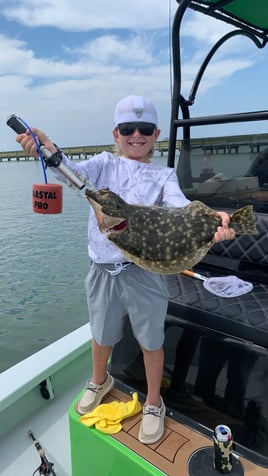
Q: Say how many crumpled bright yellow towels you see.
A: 1